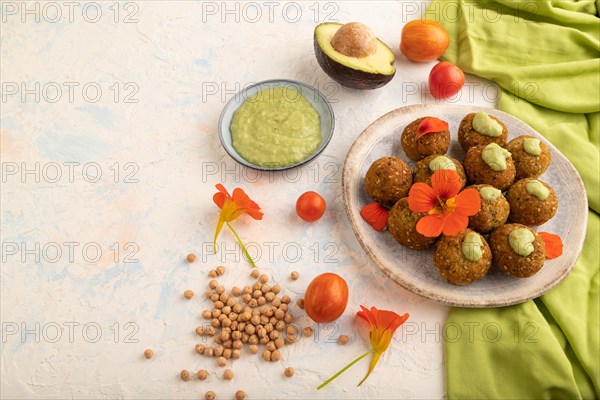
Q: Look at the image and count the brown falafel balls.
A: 11